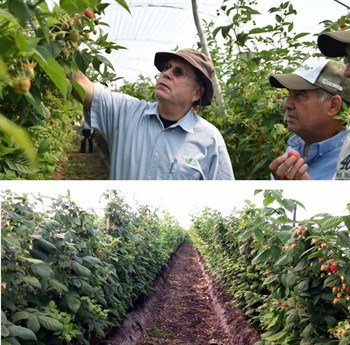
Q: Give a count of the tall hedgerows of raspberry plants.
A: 2